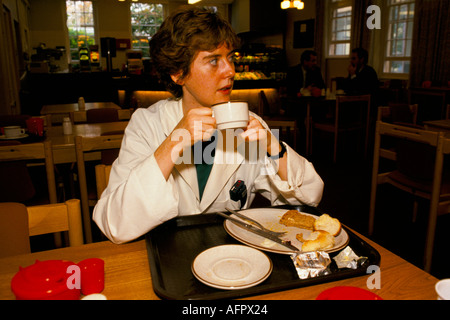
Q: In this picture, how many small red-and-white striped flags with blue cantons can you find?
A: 0